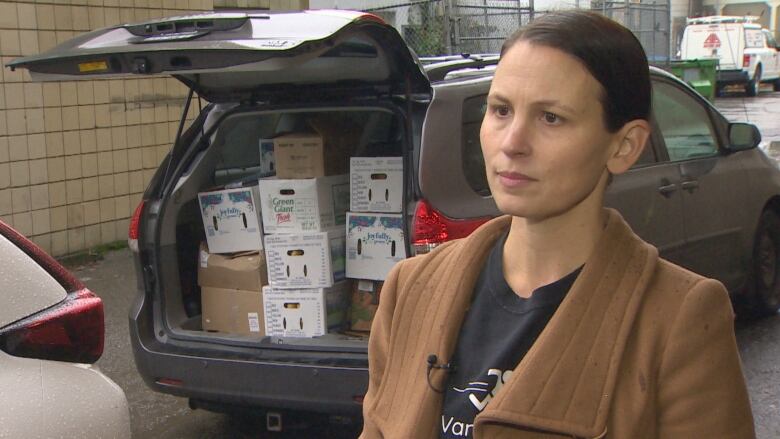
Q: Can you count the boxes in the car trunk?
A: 11